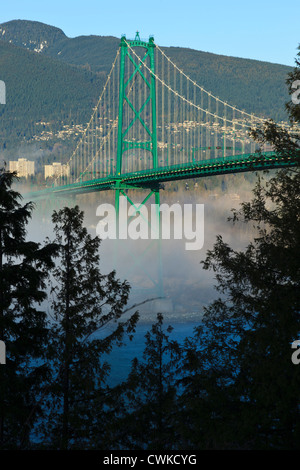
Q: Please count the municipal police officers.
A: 0